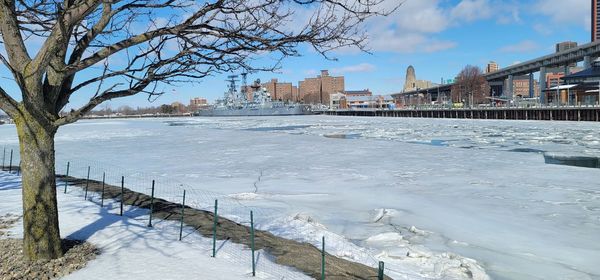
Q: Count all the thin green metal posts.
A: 13